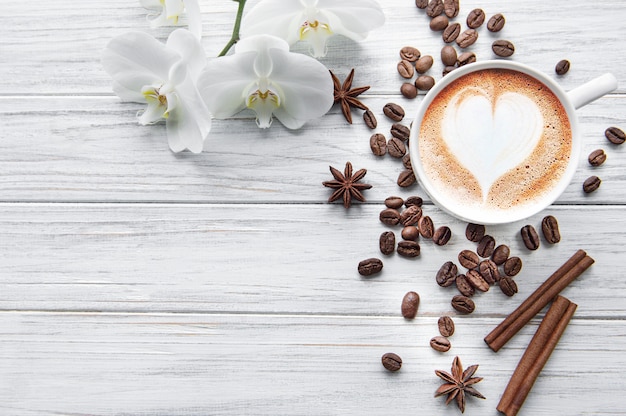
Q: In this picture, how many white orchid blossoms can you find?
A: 4